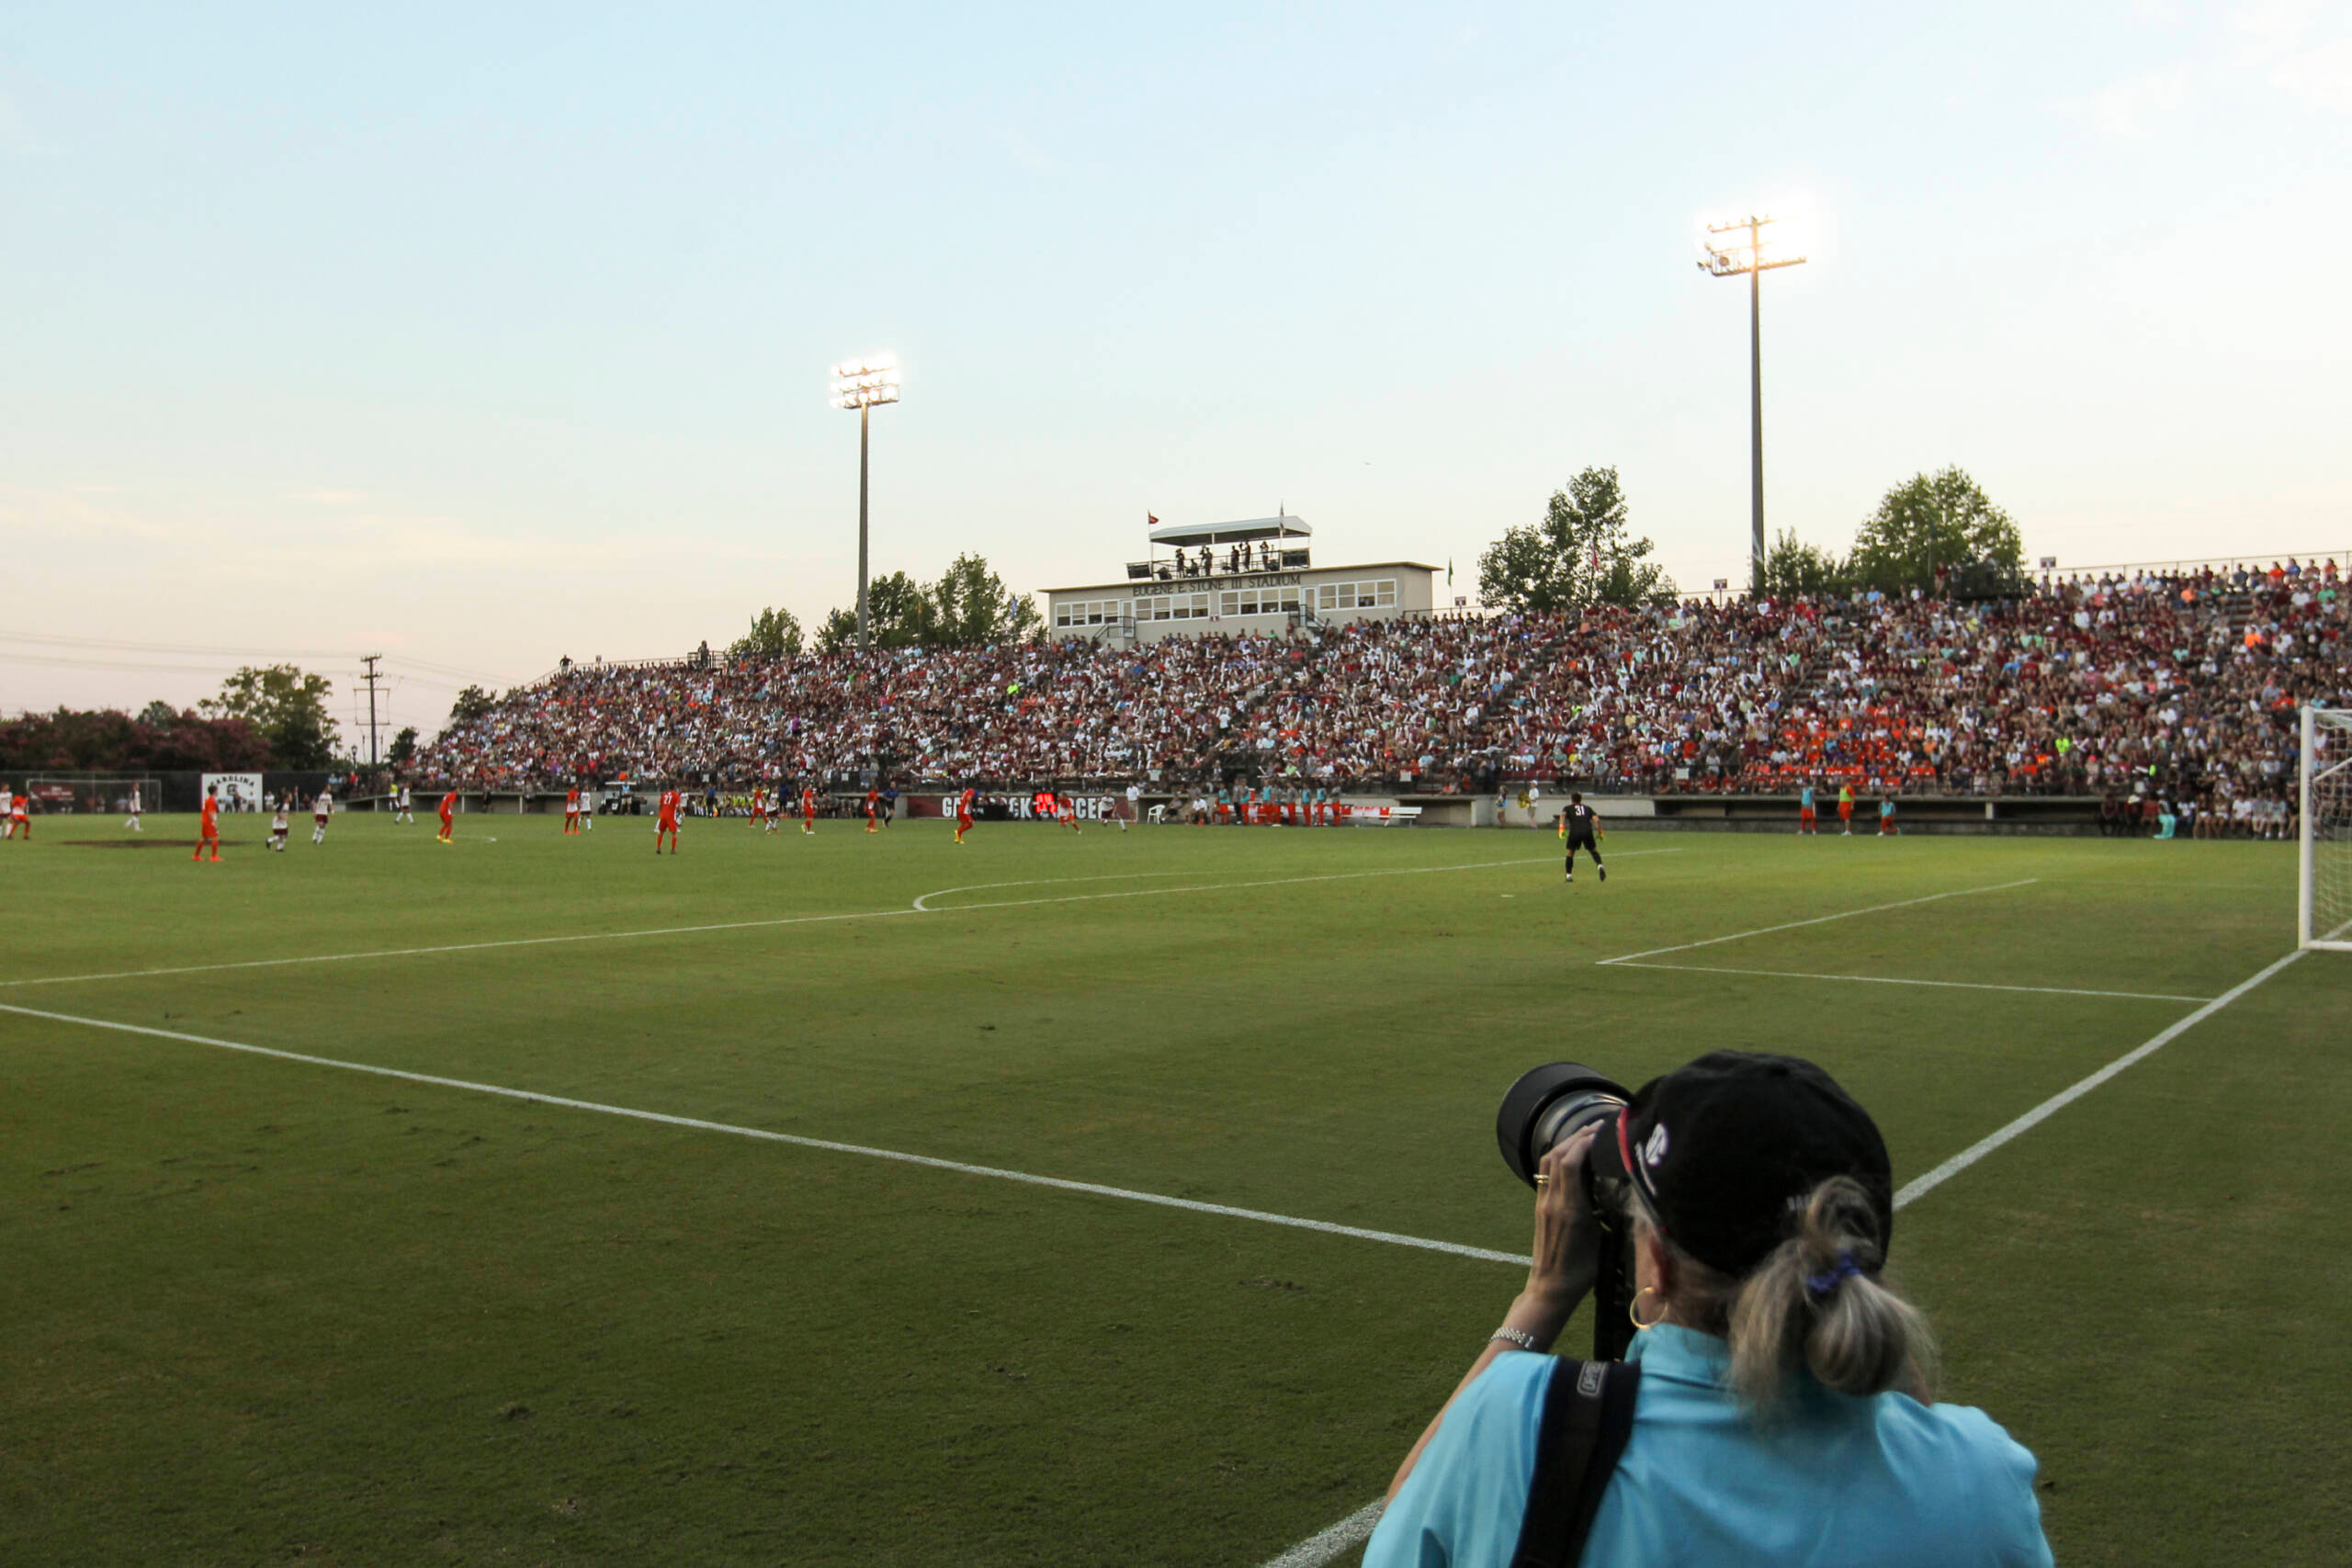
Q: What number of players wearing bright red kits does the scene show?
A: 10